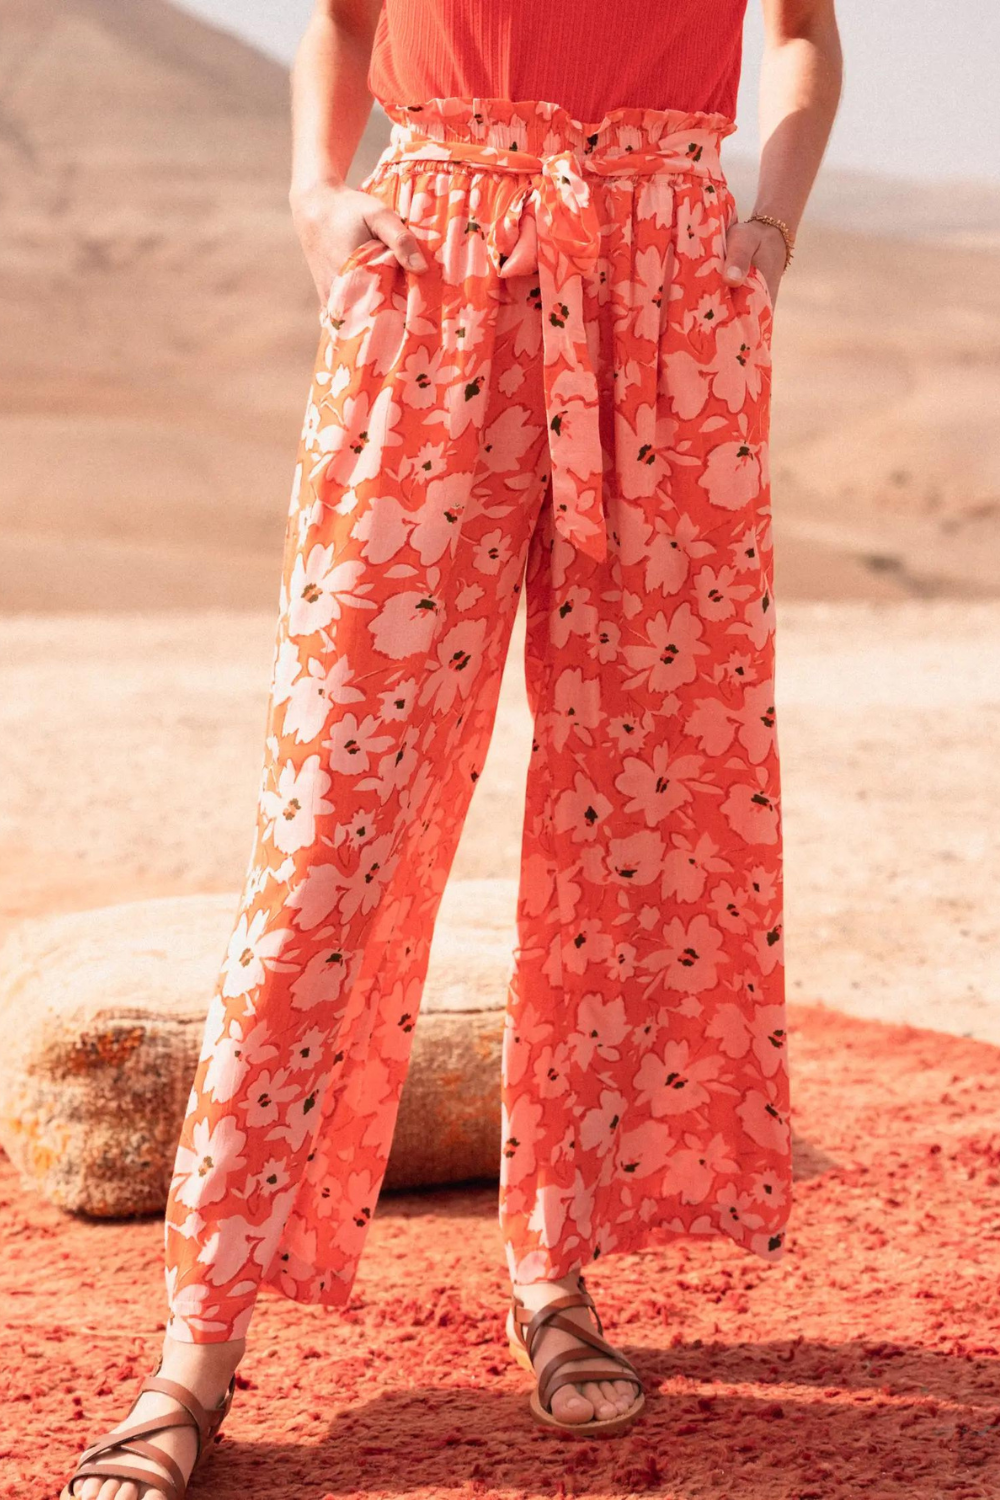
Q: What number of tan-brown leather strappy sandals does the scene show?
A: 2